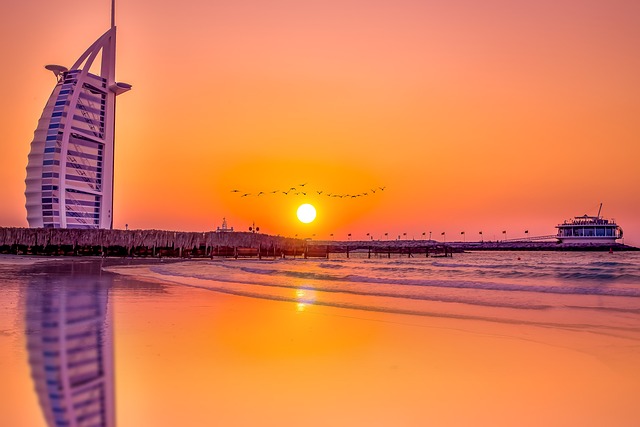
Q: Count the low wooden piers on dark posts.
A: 1